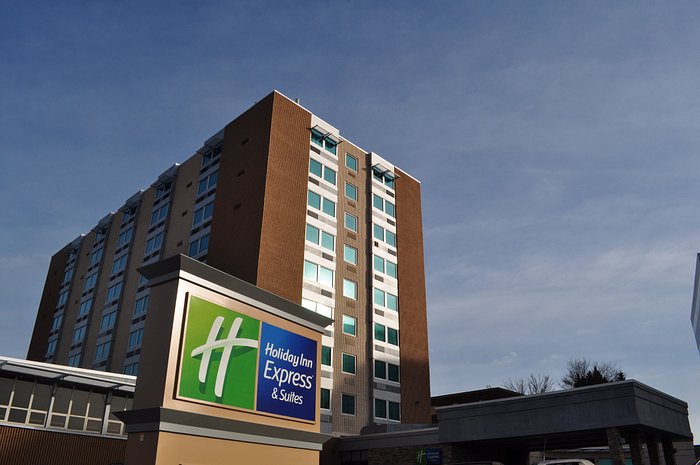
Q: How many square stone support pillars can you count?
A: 4